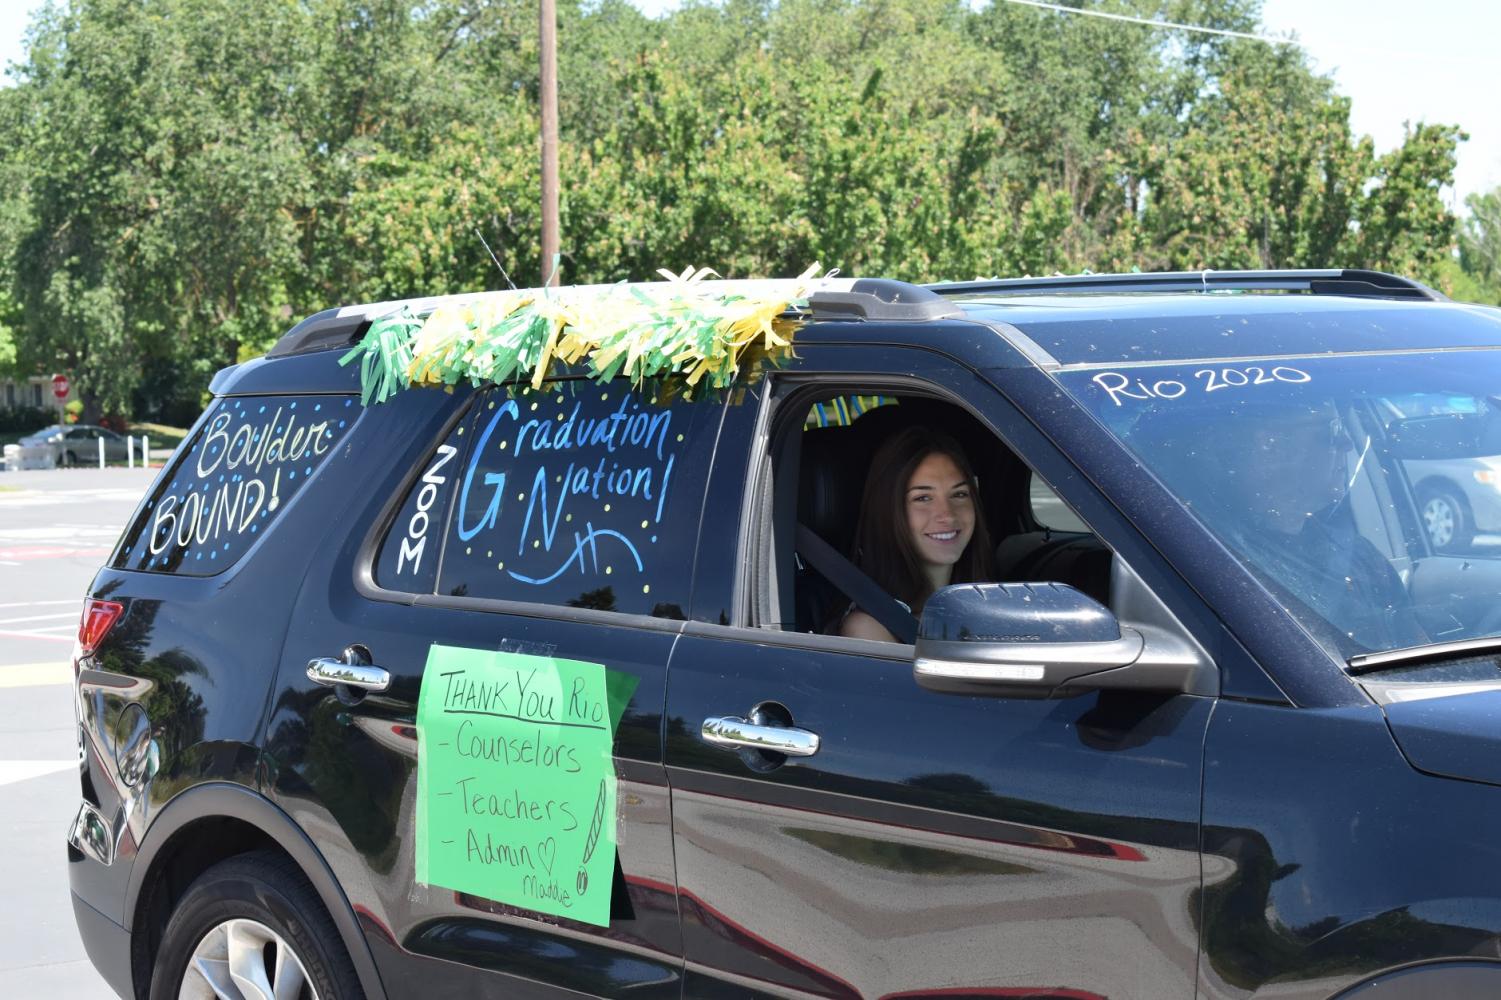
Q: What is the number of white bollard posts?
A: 3